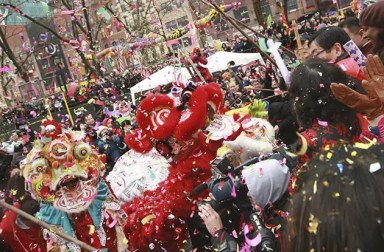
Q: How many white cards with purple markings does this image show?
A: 1